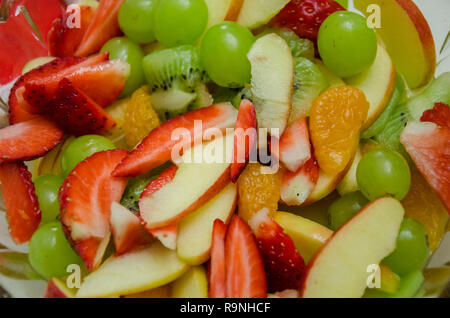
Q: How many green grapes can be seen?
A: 11